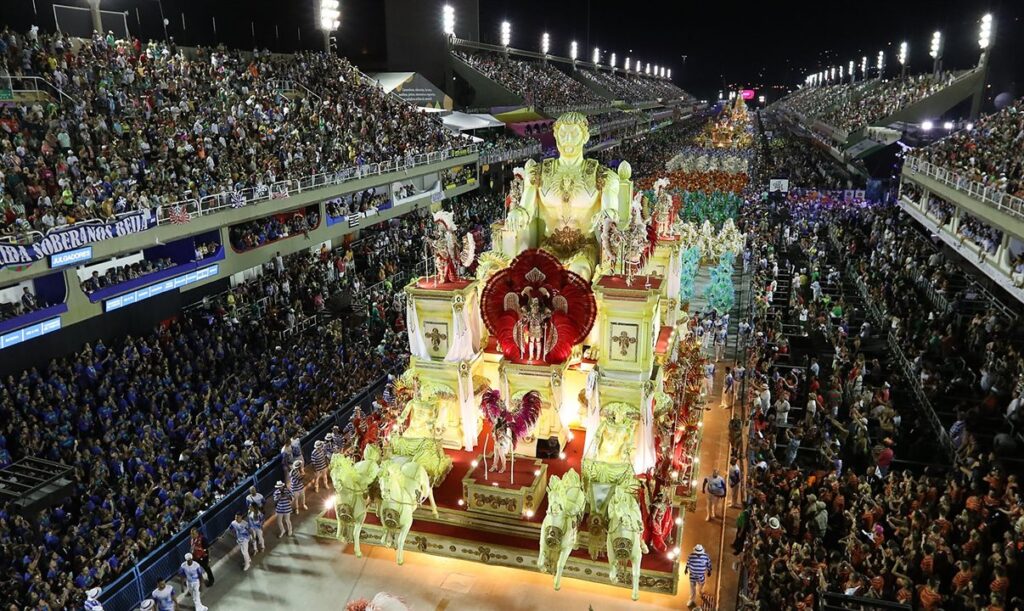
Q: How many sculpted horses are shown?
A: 4